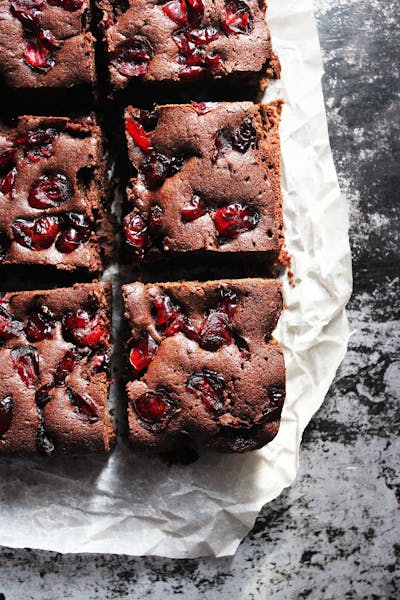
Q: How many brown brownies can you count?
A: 6